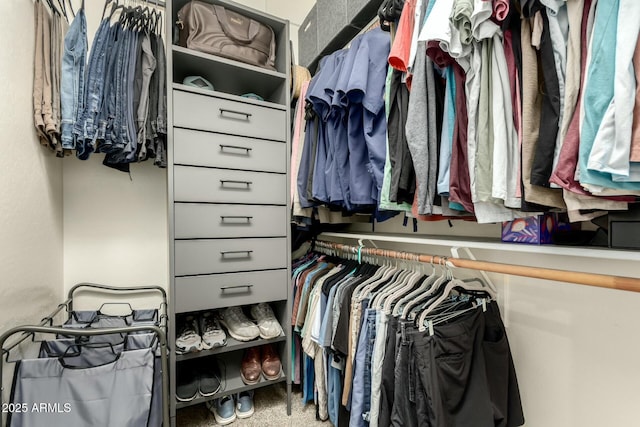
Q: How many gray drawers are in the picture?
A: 6